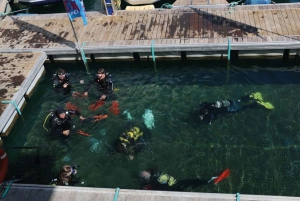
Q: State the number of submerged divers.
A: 3